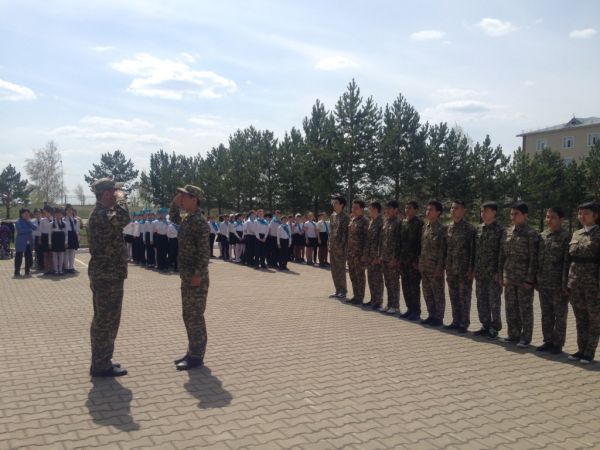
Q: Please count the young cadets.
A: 11